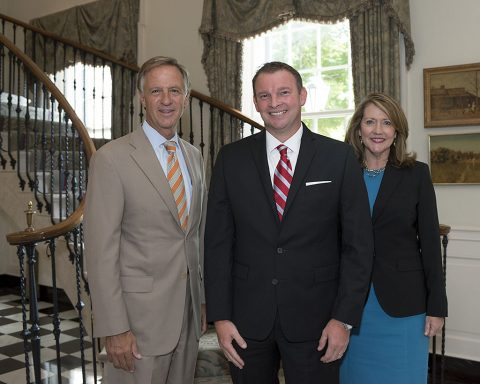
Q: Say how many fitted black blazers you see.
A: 2